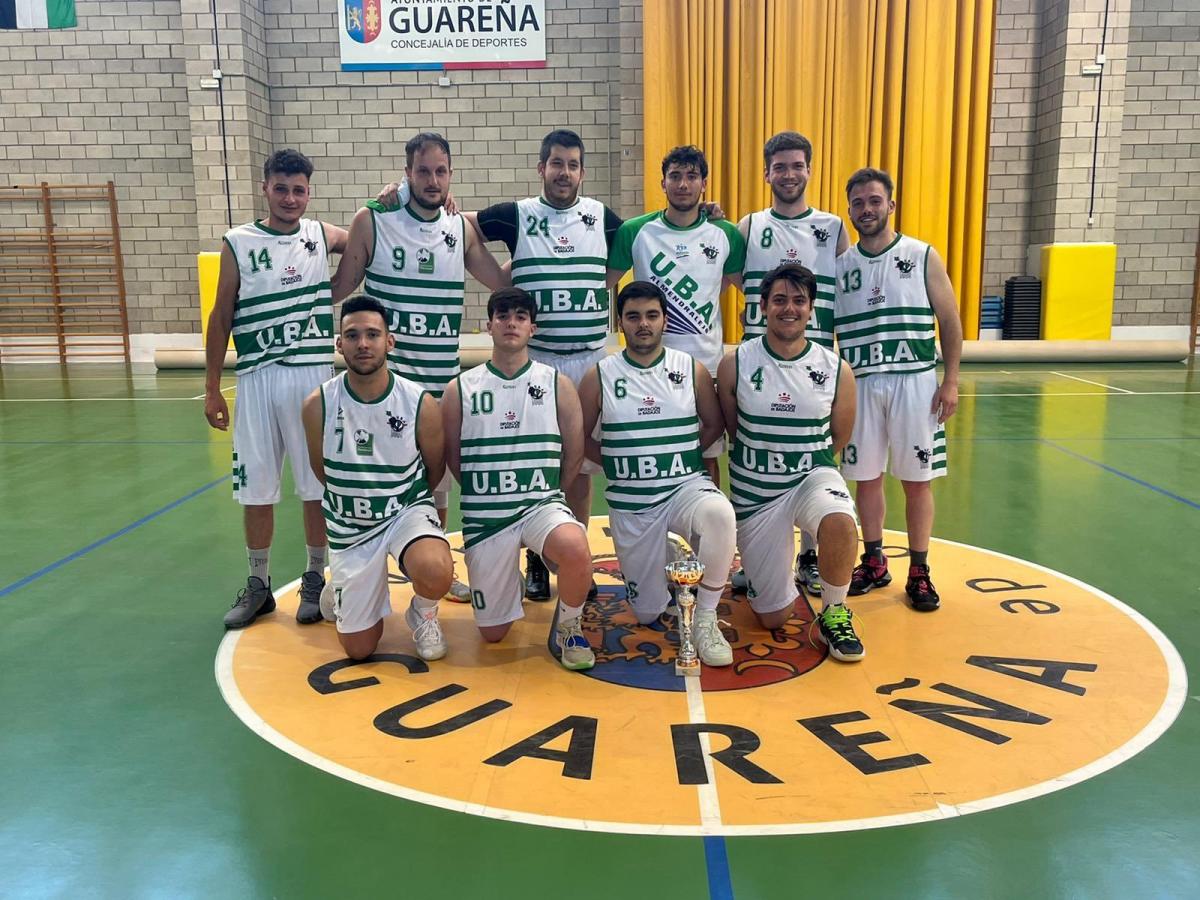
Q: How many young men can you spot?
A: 10